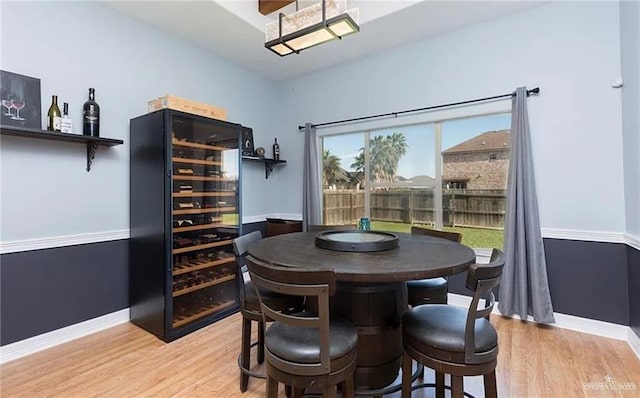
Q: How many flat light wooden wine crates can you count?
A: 1